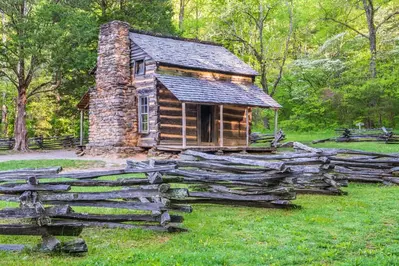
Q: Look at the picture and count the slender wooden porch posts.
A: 5